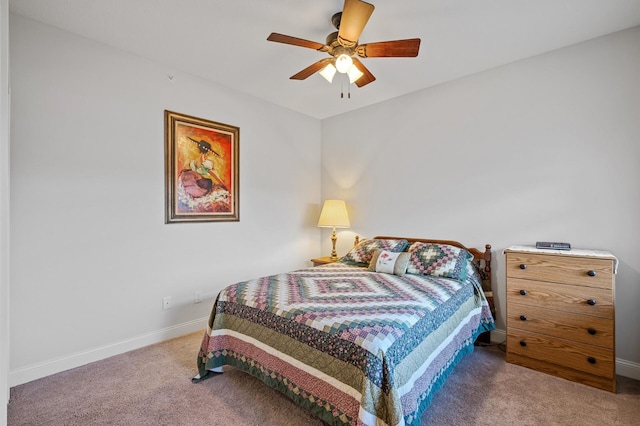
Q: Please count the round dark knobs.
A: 8